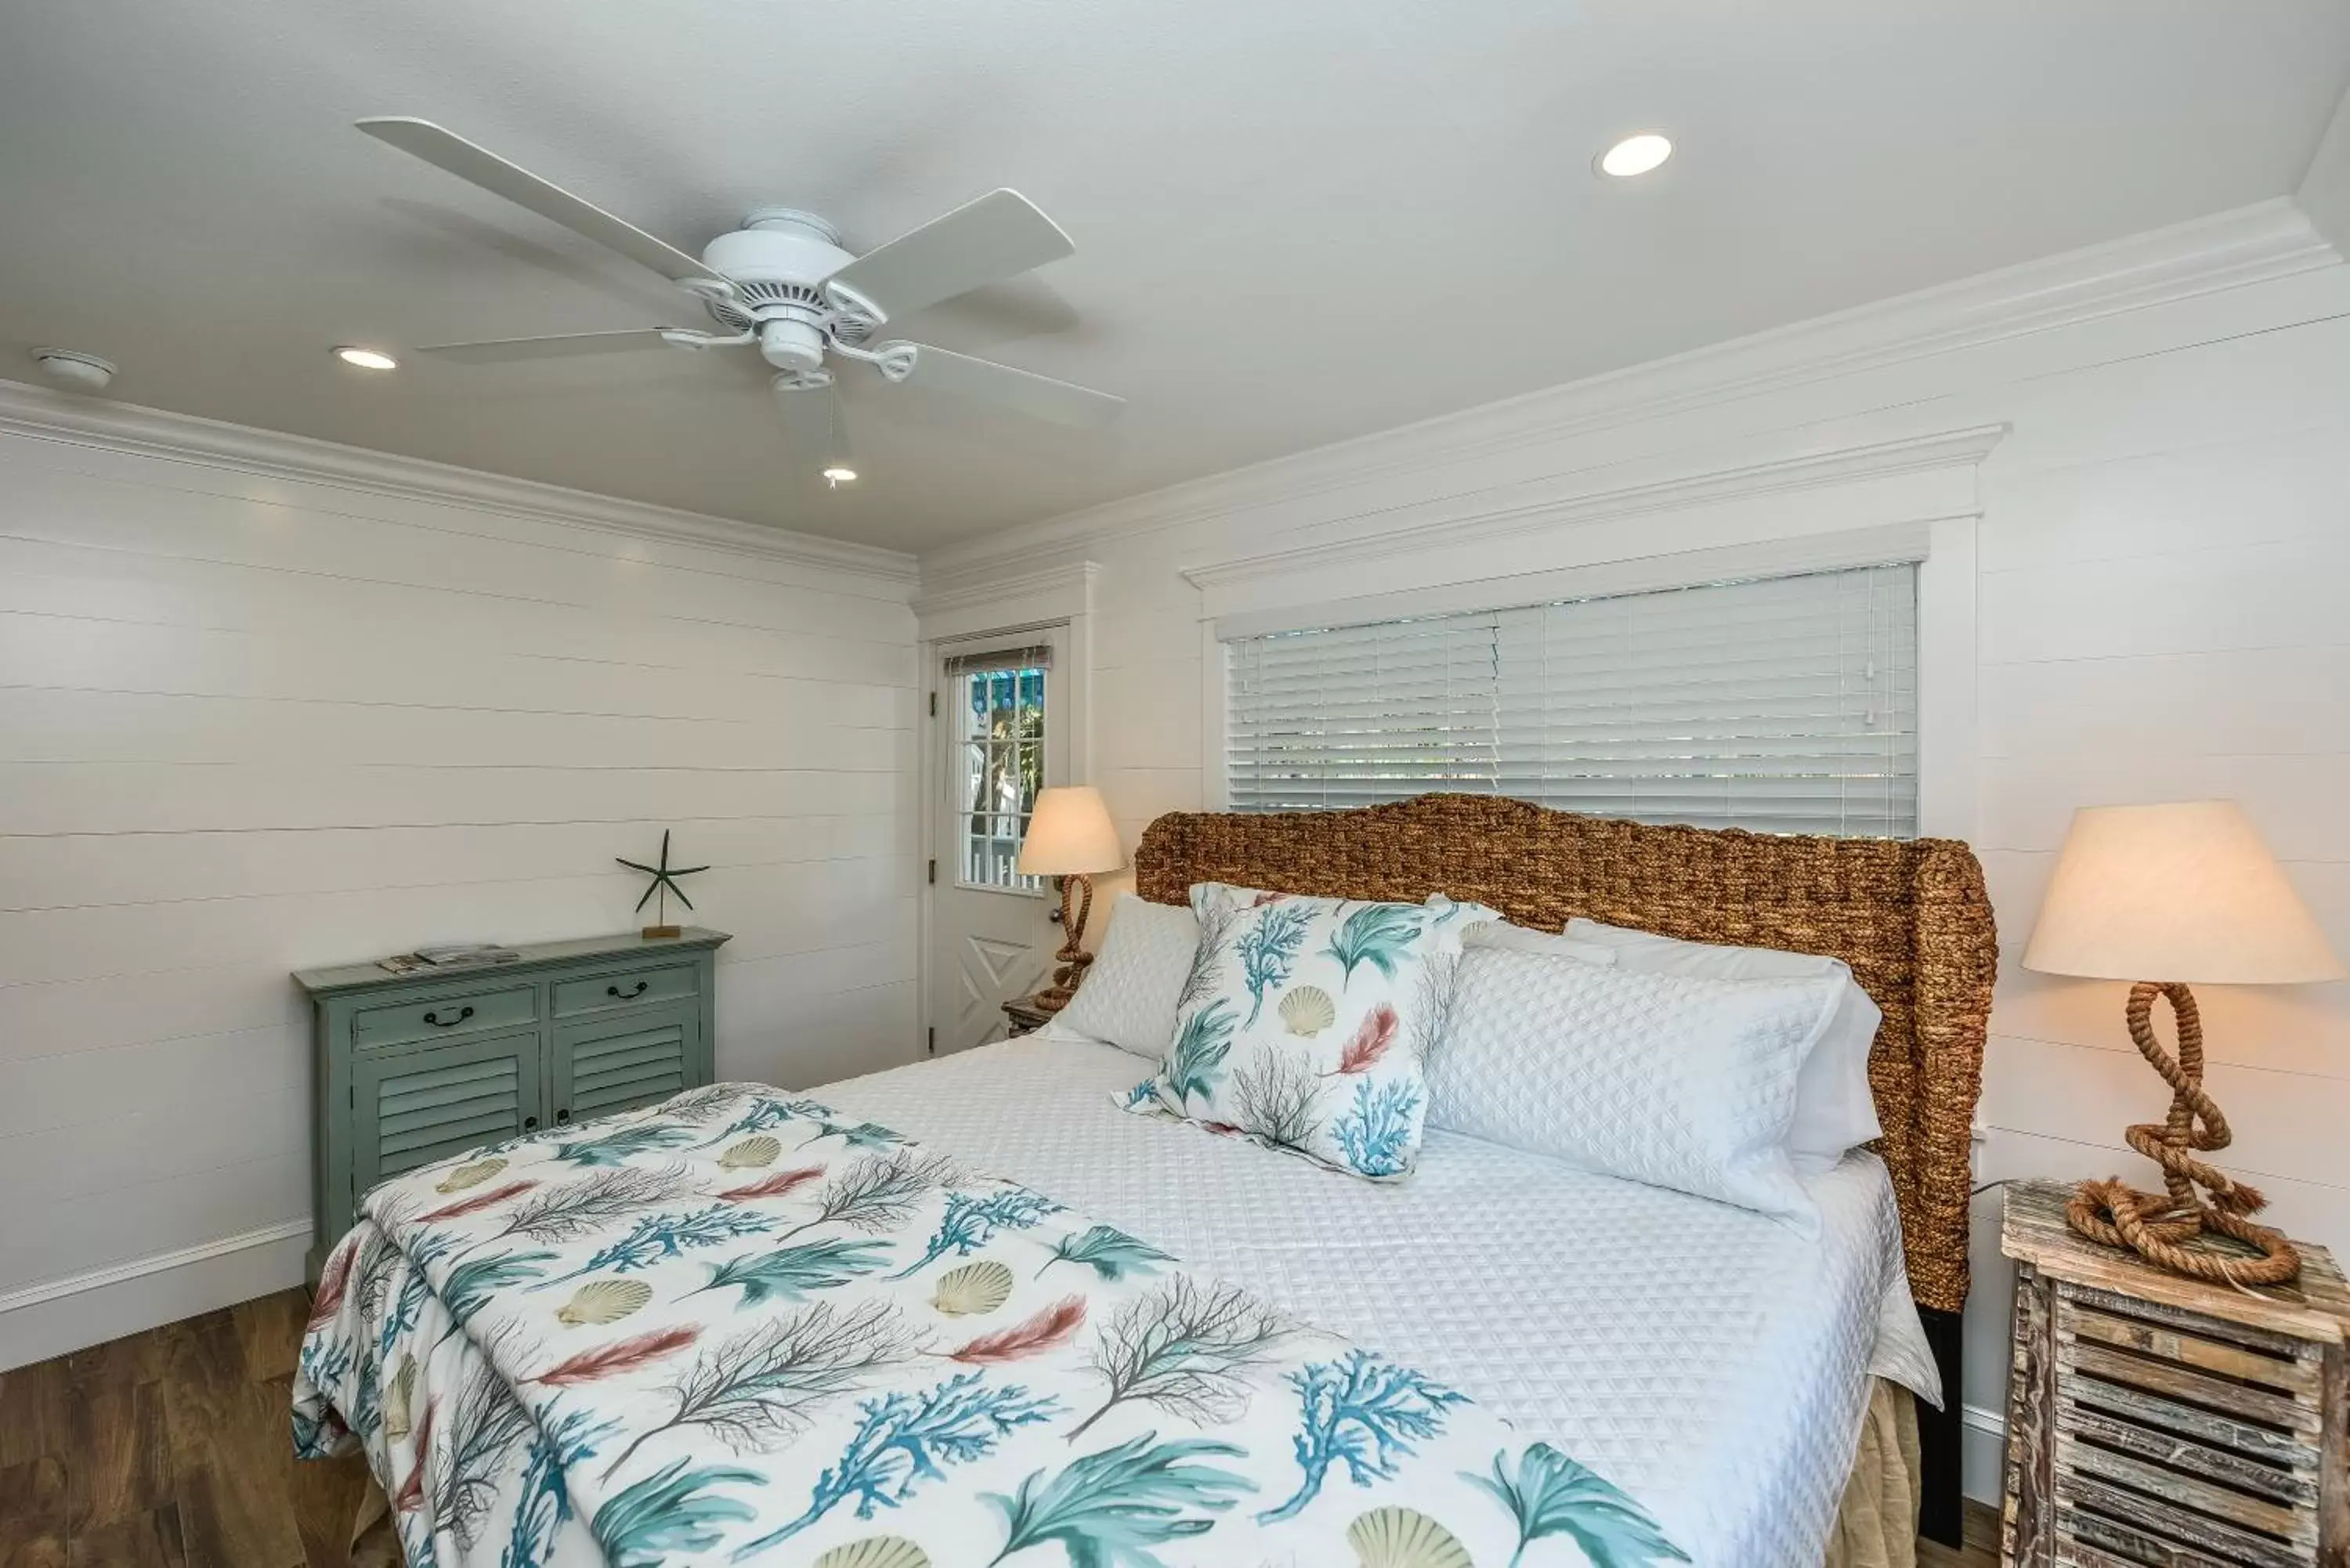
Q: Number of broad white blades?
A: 5